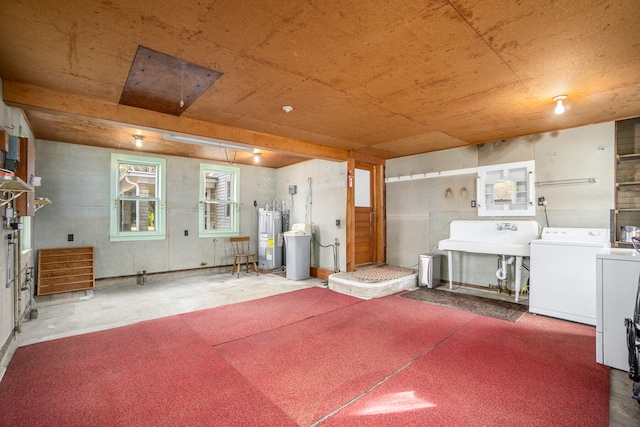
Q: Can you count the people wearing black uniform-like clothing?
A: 0